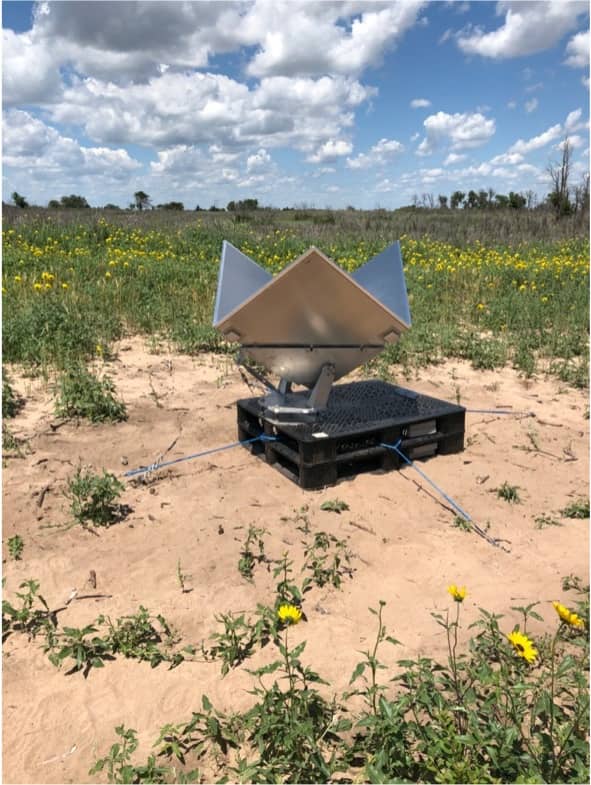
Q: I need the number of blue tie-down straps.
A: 3